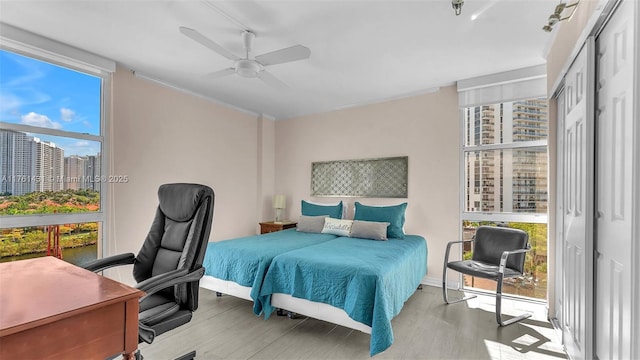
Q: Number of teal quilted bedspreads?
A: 2